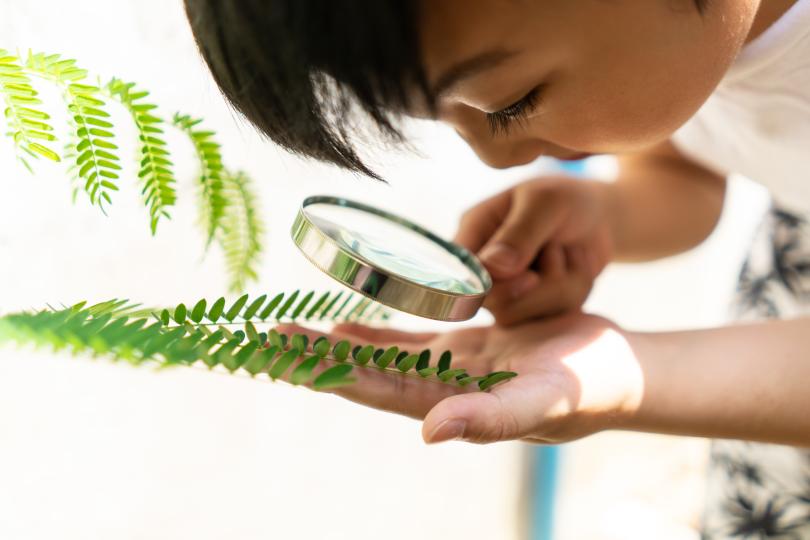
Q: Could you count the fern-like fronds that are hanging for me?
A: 5